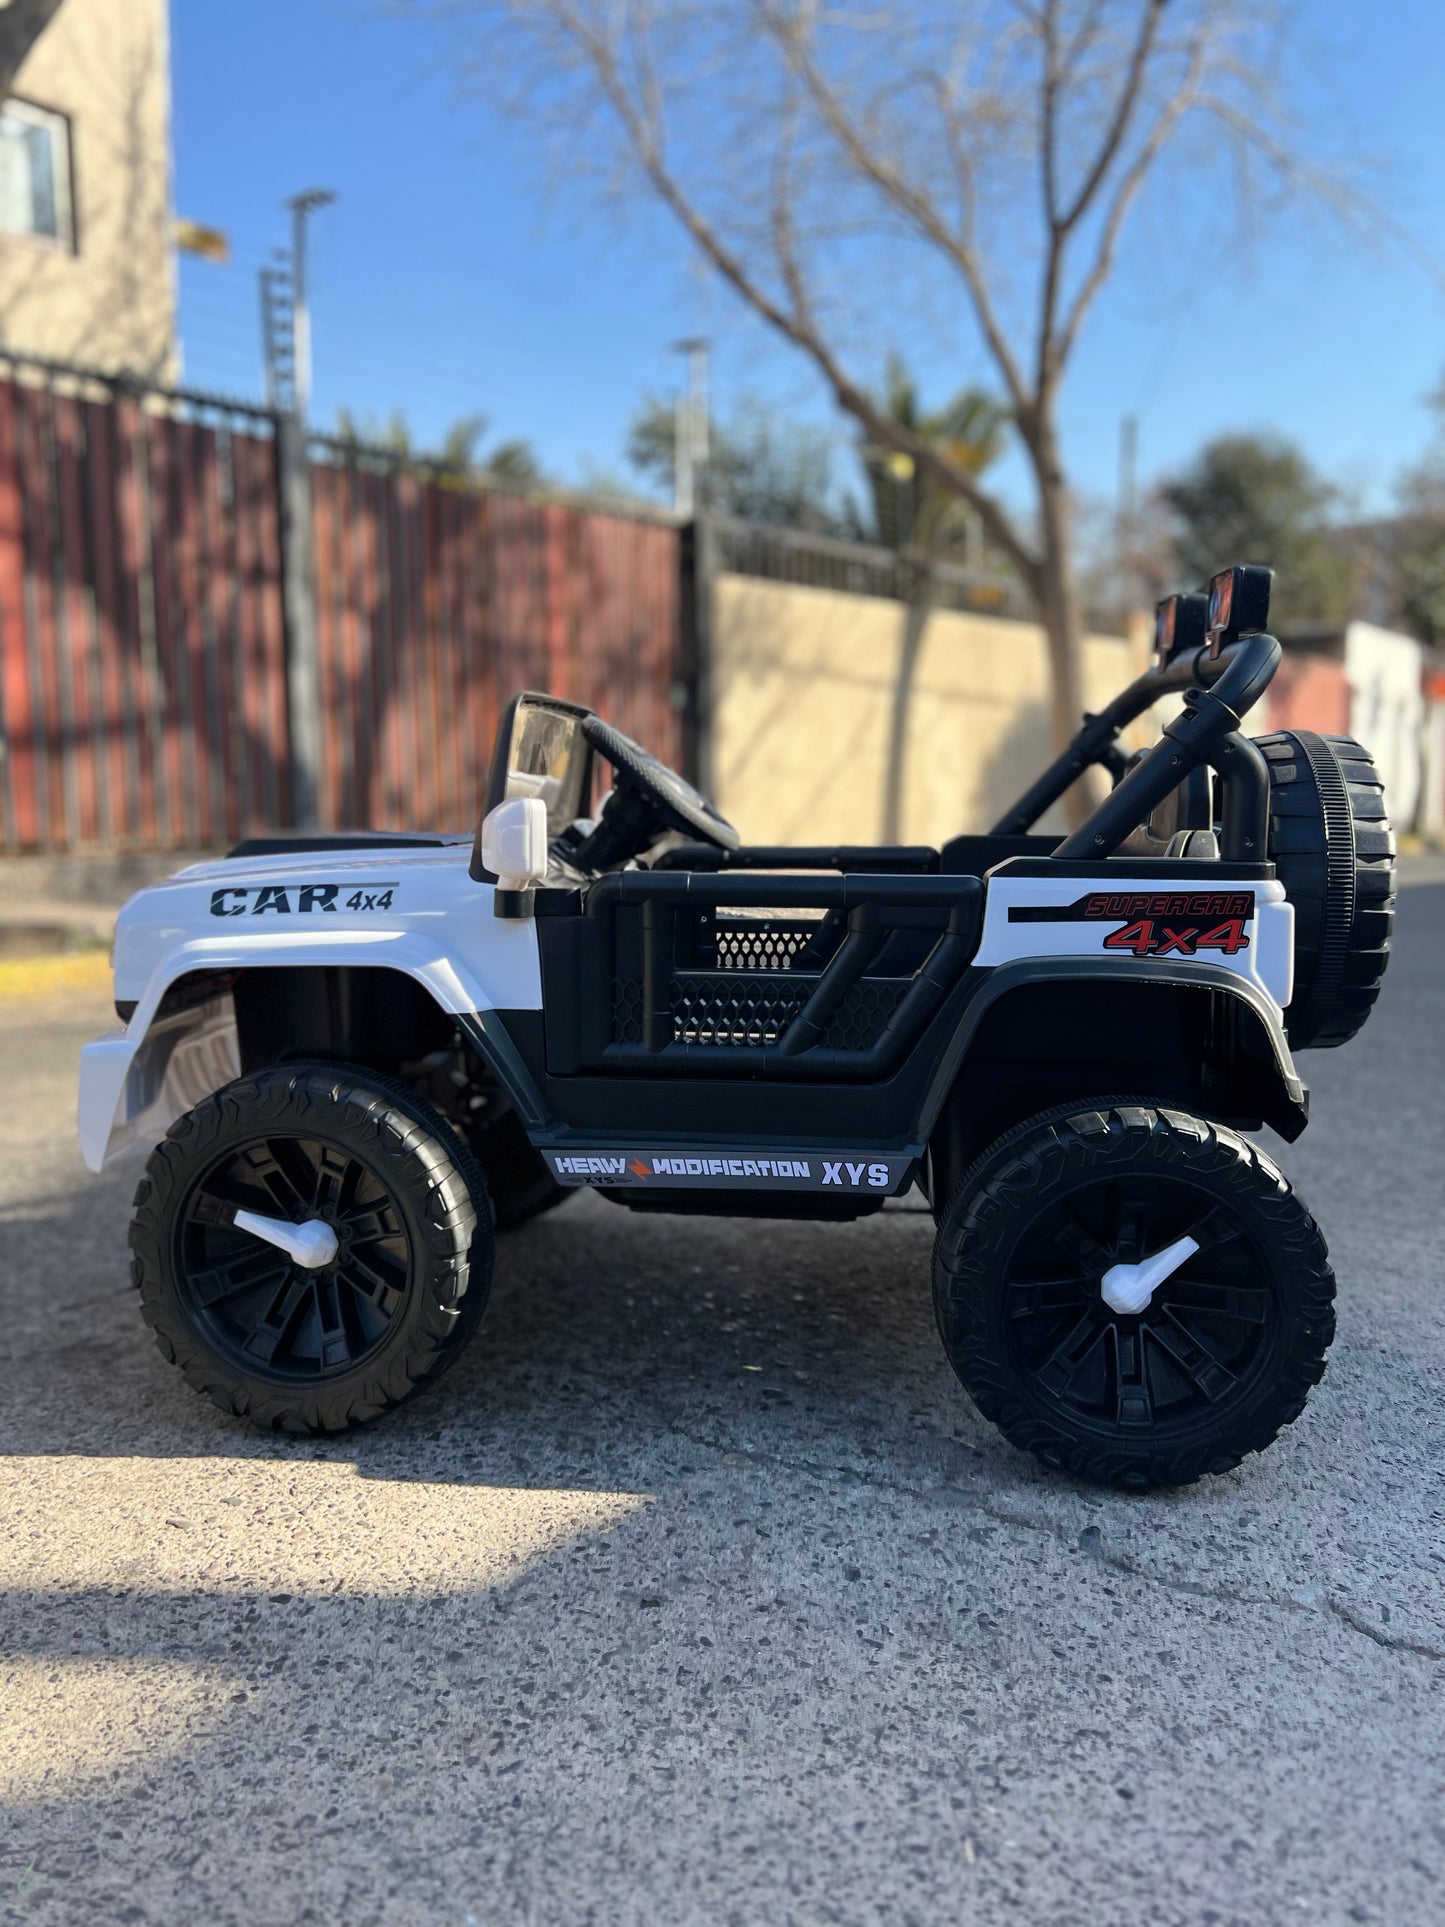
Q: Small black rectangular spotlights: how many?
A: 2